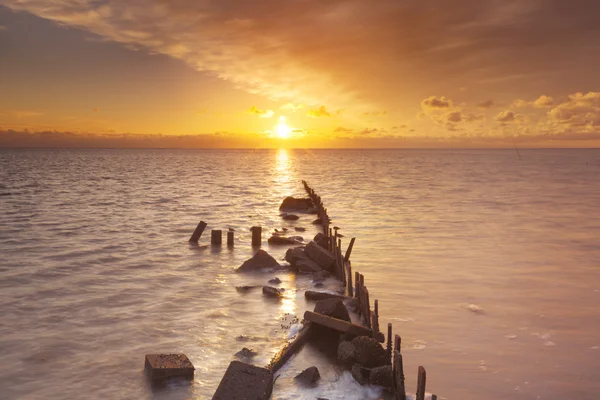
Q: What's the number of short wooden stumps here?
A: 4